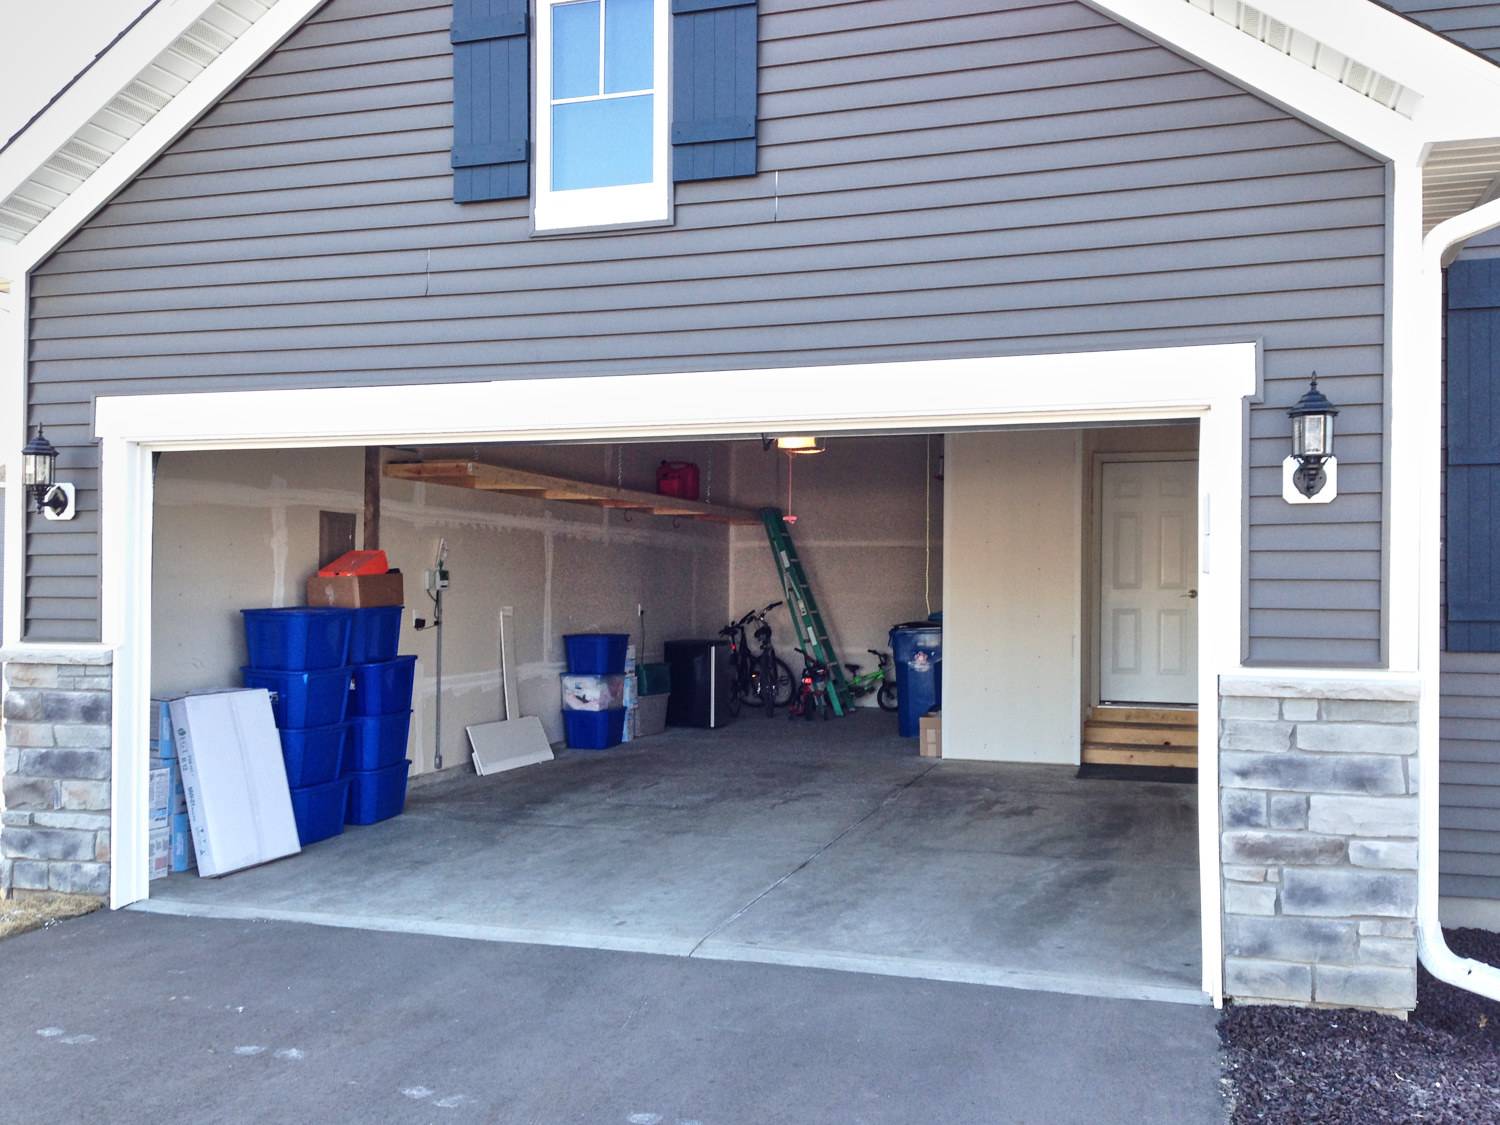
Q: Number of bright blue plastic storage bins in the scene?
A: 10